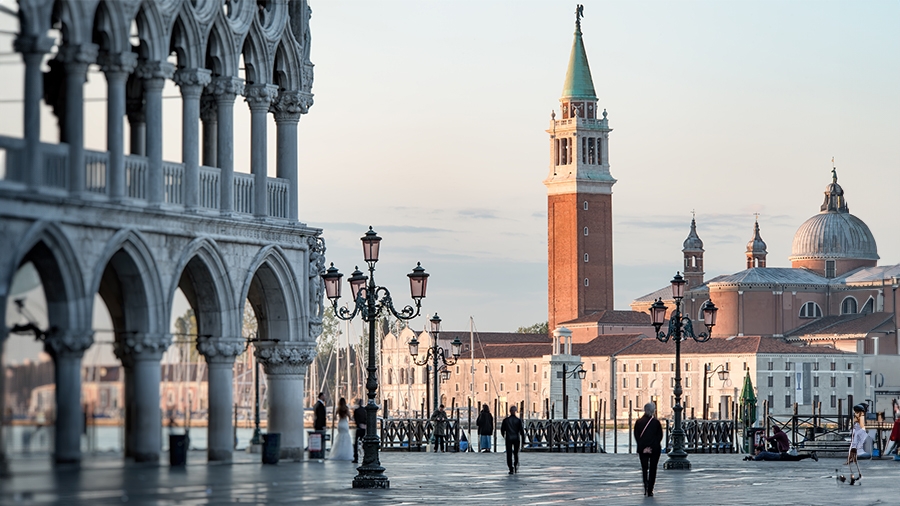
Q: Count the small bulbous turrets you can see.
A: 2